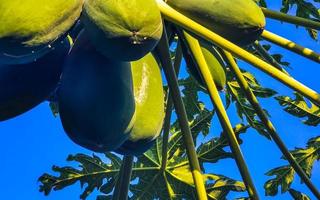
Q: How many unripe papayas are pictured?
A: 7